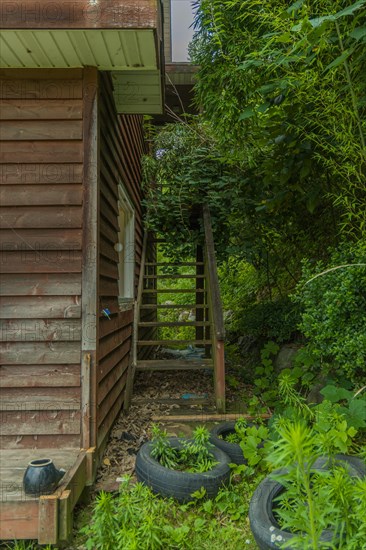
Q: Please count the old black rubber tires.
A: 3